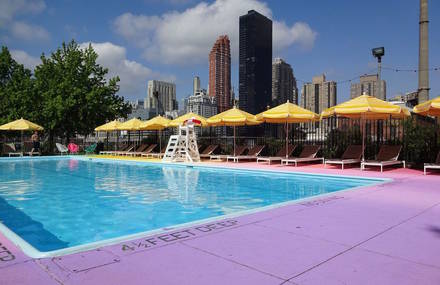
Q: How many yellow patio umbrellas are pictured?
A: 9